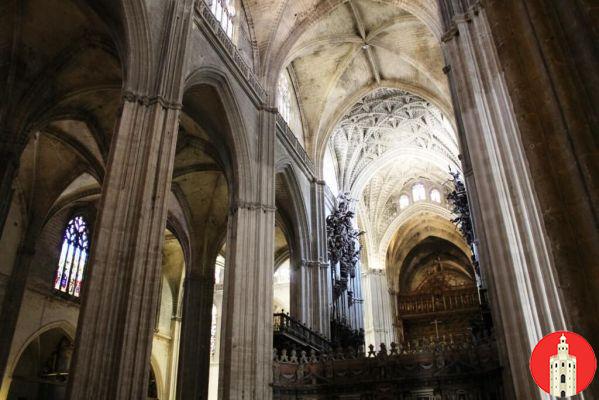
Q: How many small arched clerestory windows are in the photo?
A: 3